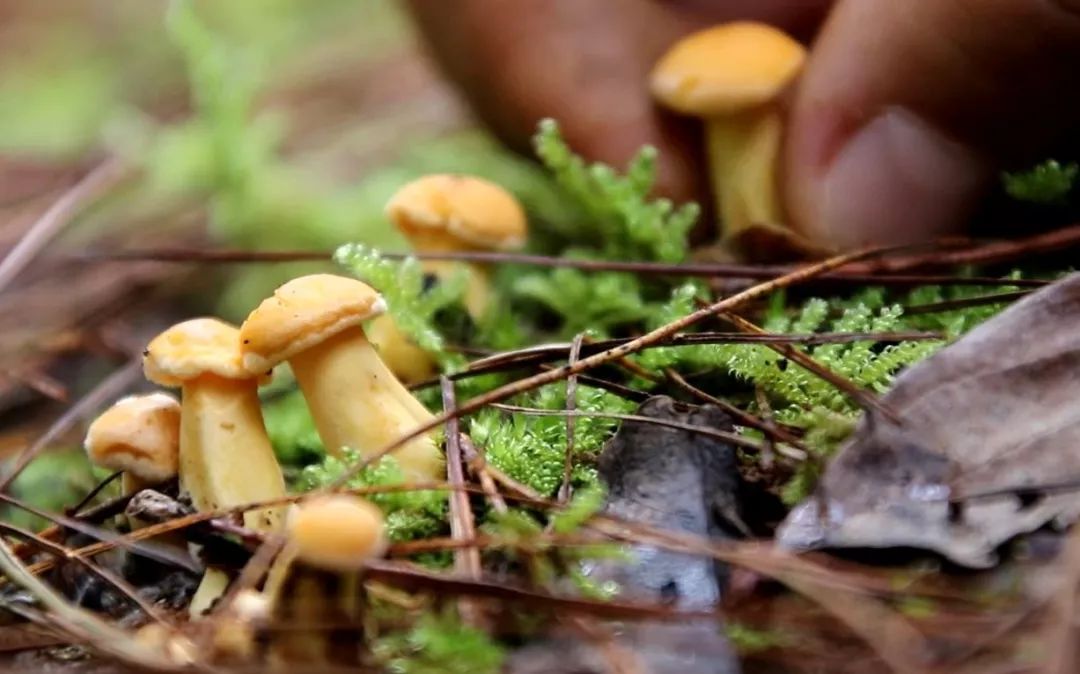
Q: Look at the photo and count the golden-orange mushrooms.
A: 6